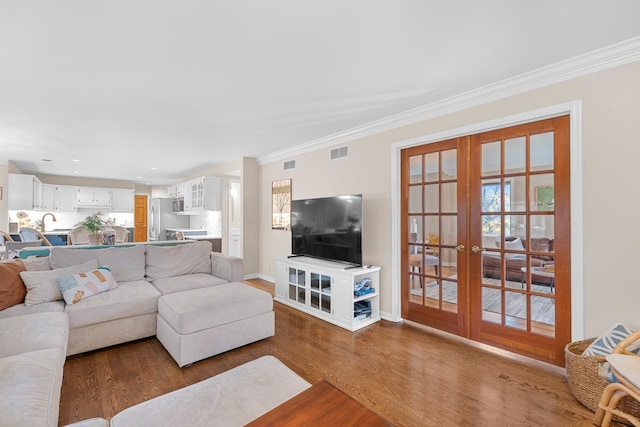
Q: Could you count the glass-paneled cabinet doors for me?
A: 3